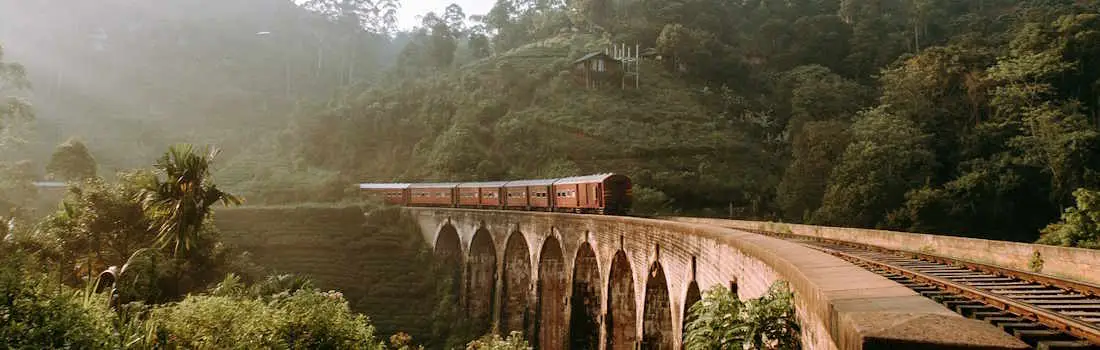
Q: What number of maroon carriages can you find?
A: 5